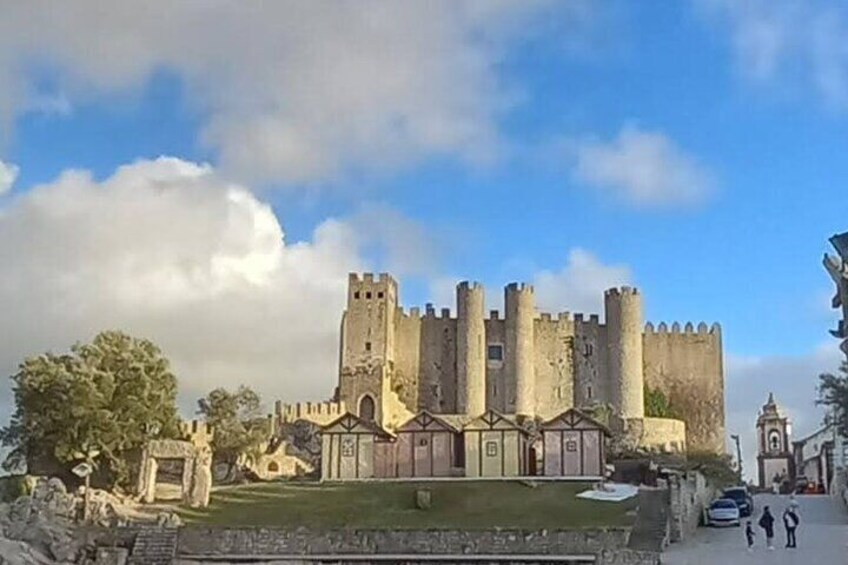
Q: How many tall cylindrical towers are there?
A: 3